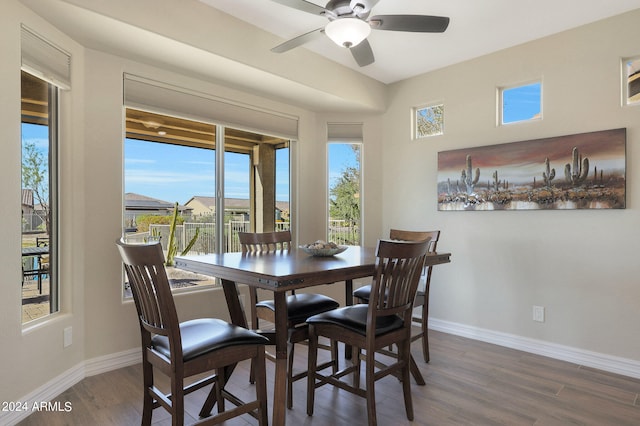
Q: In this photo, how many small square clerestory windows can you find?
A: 3